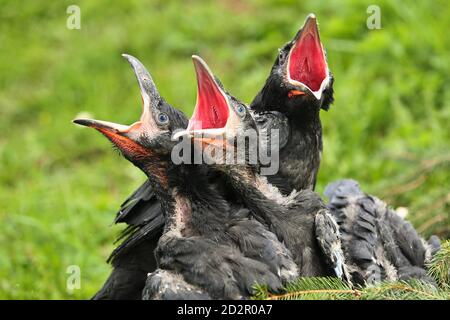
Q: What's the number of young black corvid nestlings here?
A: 3